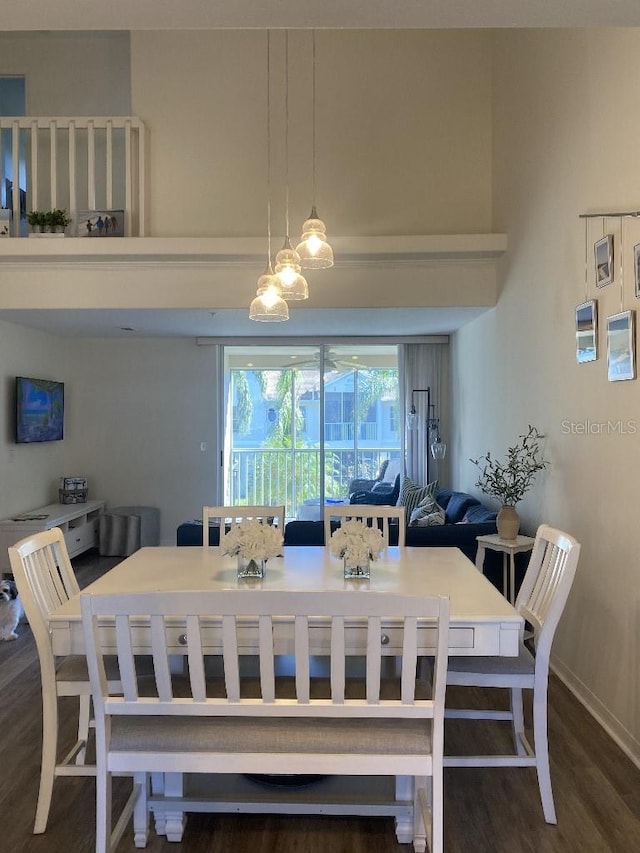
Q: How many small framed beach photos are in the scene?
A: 4